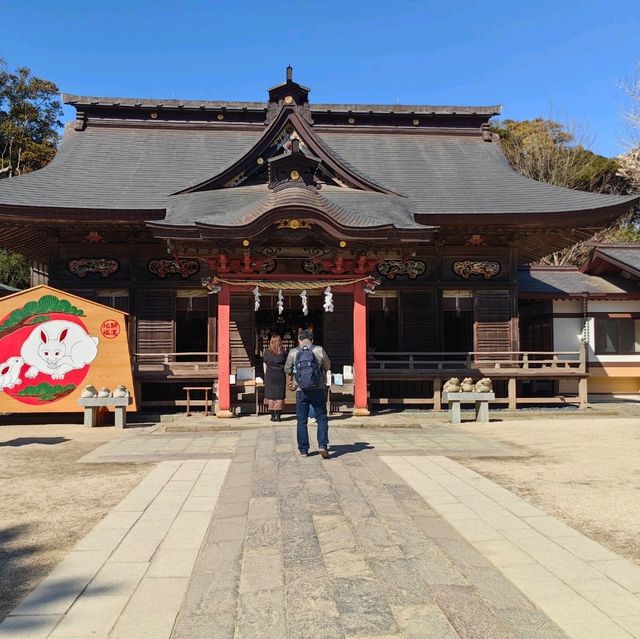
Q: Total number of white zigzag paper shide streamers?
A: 4